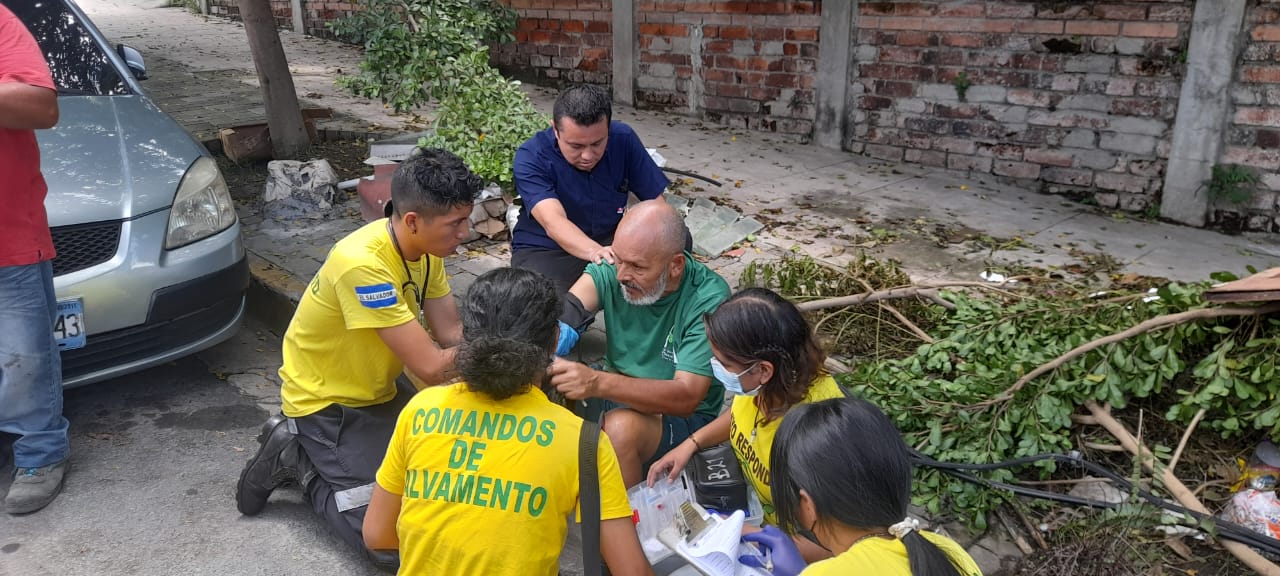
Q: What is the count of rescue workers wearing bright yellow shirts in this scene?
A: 4